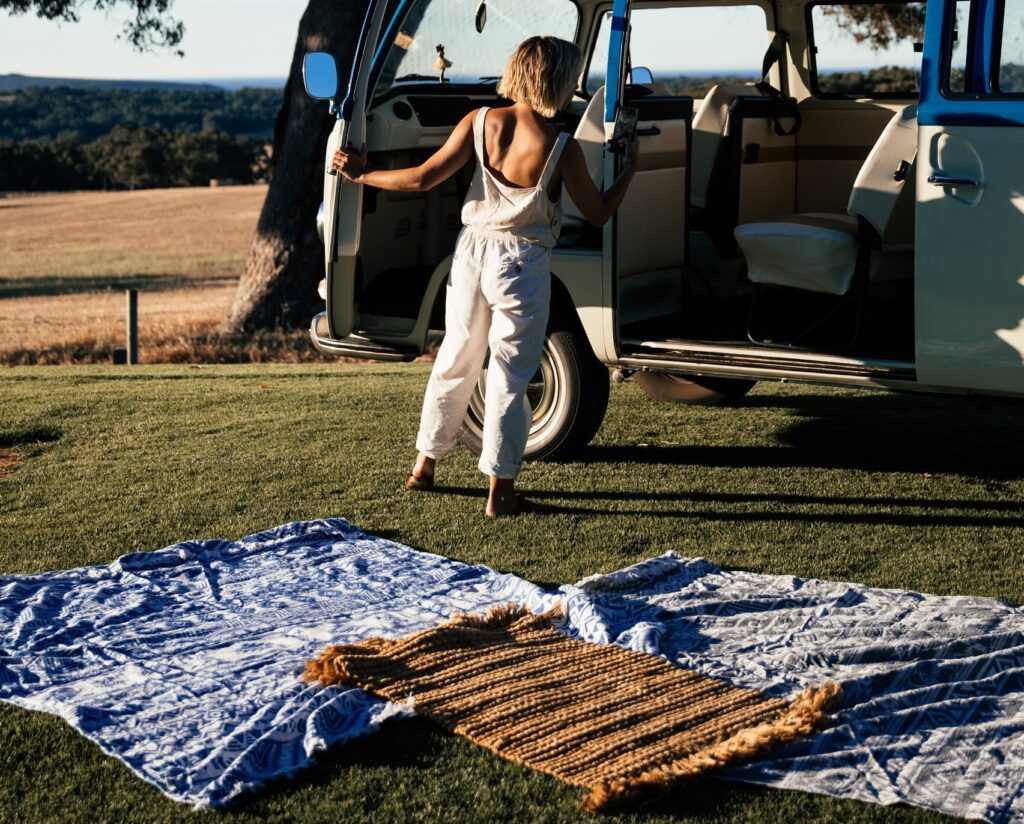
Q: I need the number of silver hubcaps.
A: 1